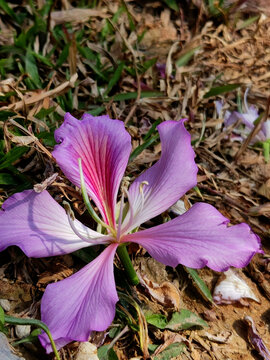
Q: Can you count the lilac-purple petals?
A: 5